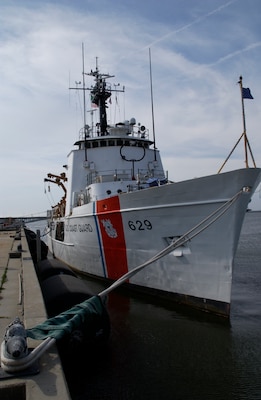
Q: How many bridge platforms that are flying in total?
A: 0